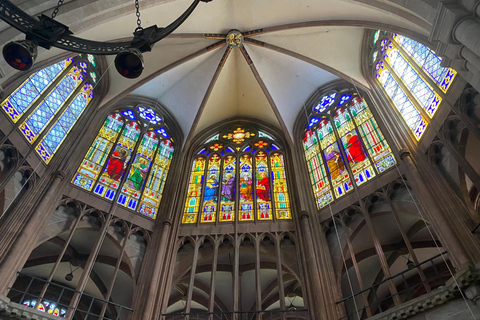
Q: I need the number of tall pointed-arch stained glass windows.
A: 5